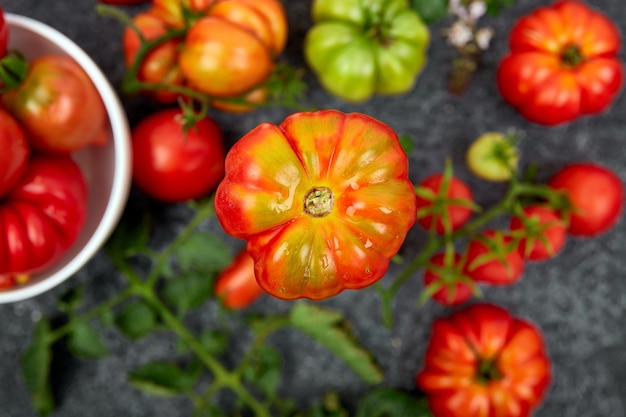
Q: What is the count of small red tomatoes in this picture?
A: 5